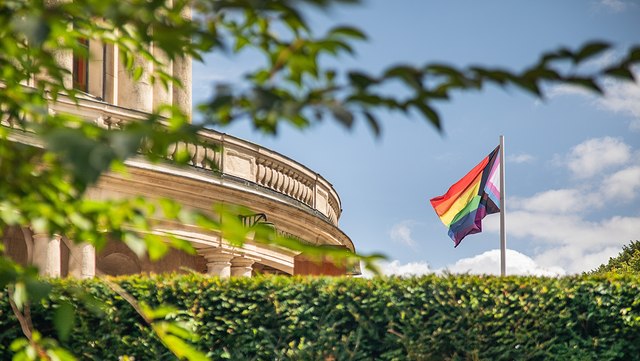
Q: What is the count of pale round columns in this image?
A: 4